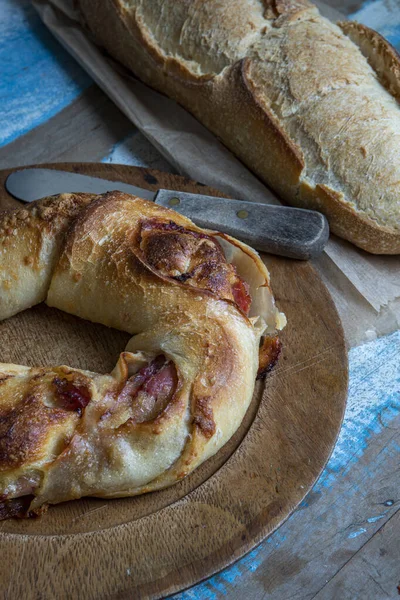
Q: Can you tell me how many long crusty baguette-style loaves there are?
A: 1